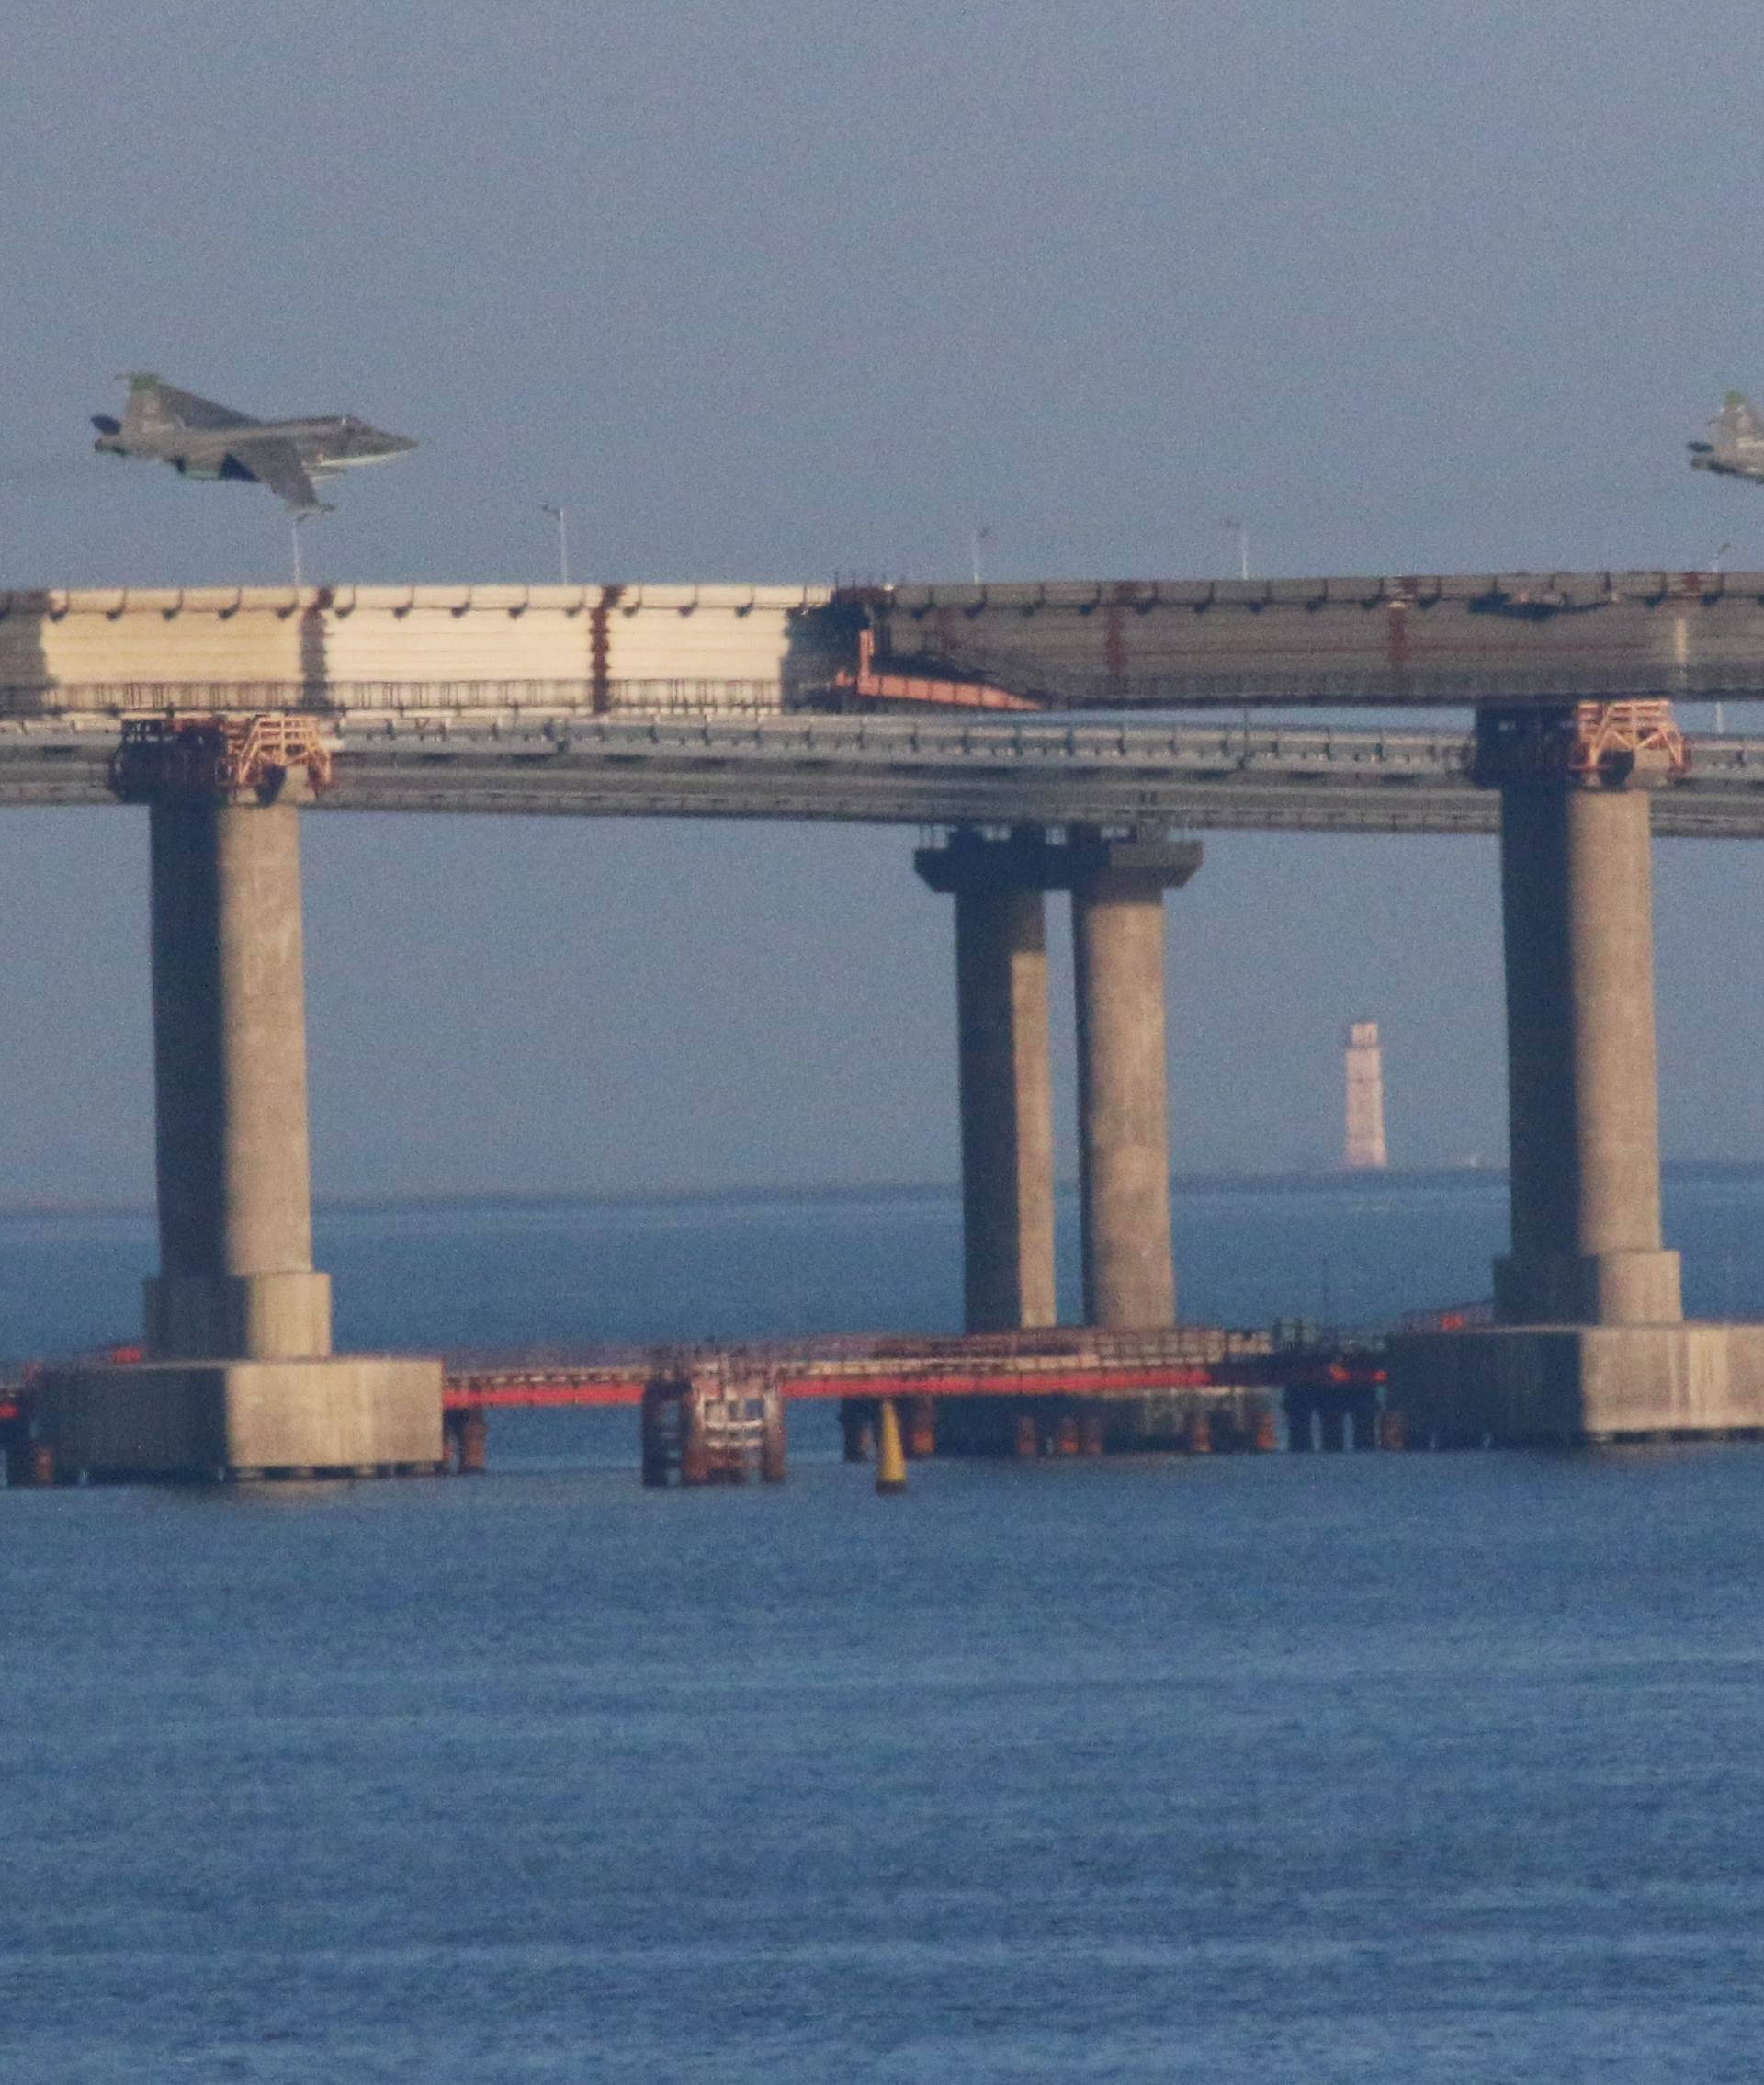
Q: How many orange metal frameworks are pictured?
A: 2